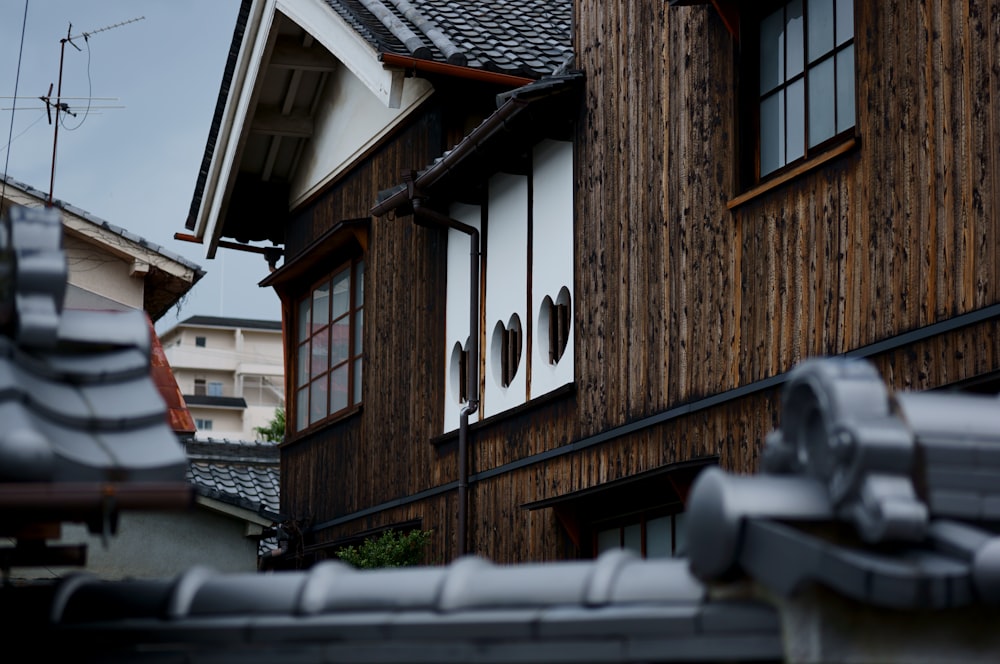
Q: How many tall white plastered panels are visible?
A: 3